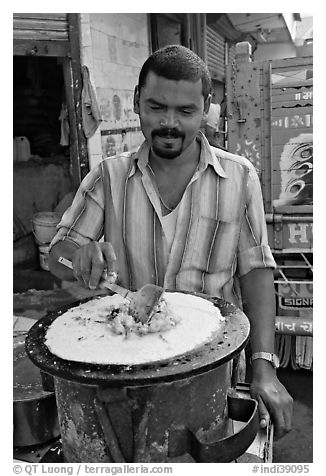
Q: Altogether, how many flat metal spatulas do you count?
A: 1